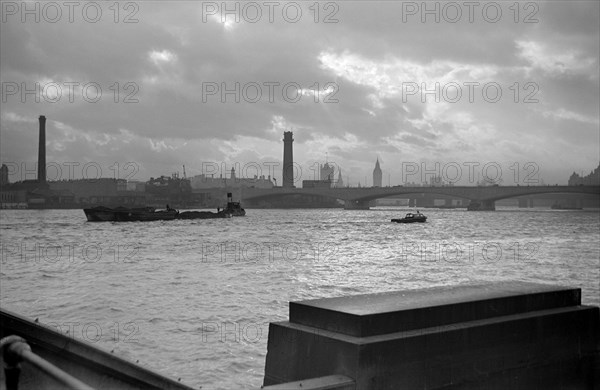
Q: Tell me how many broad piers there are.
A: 2